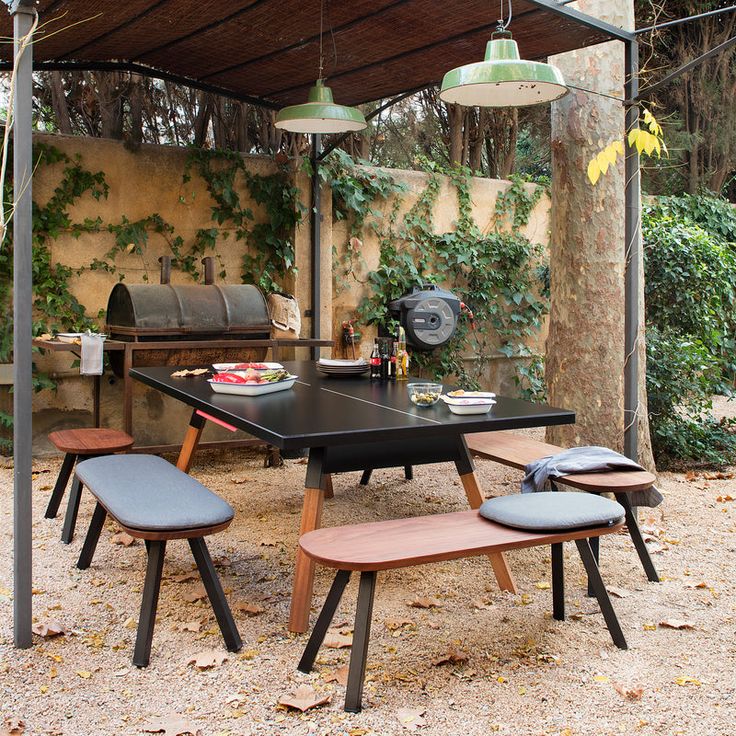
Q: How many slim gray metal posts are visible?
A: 3